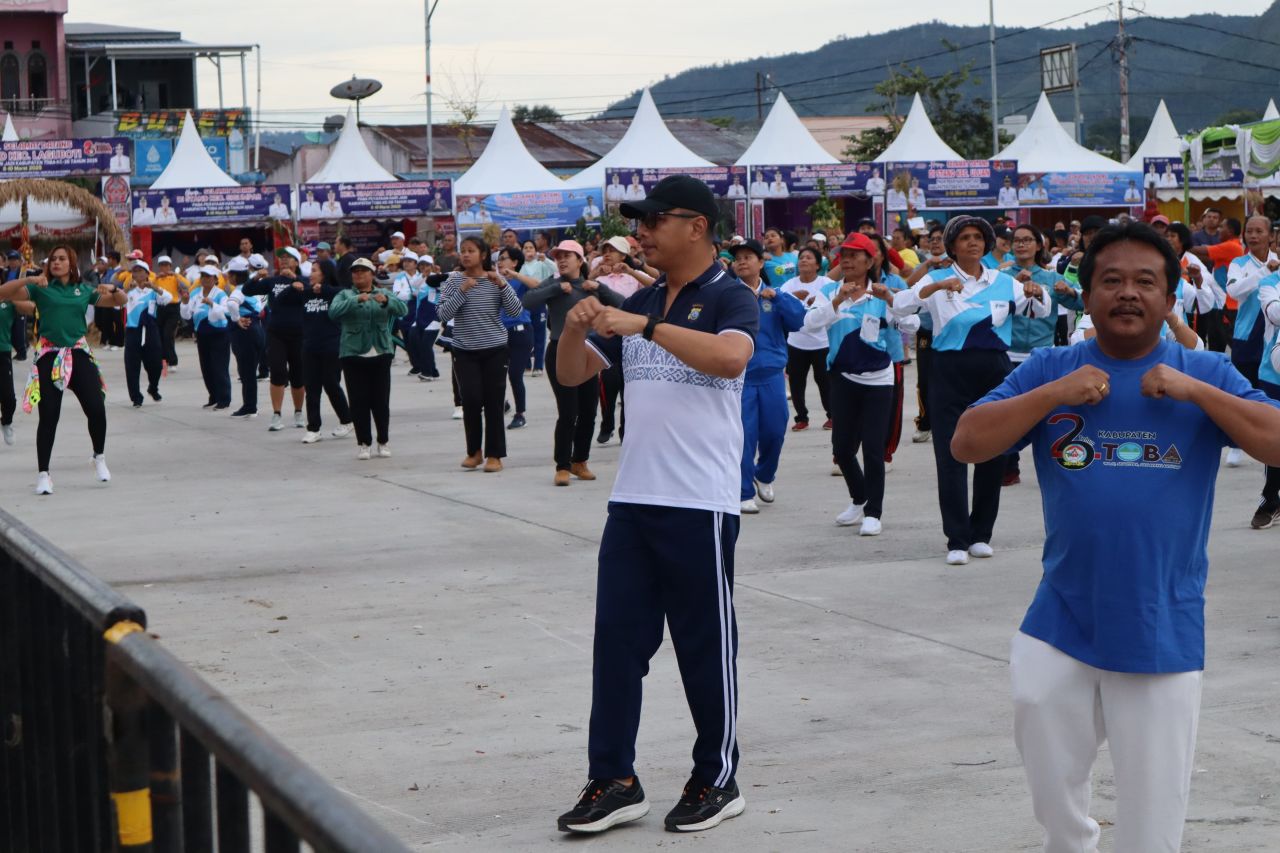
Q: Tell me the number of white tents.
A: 10